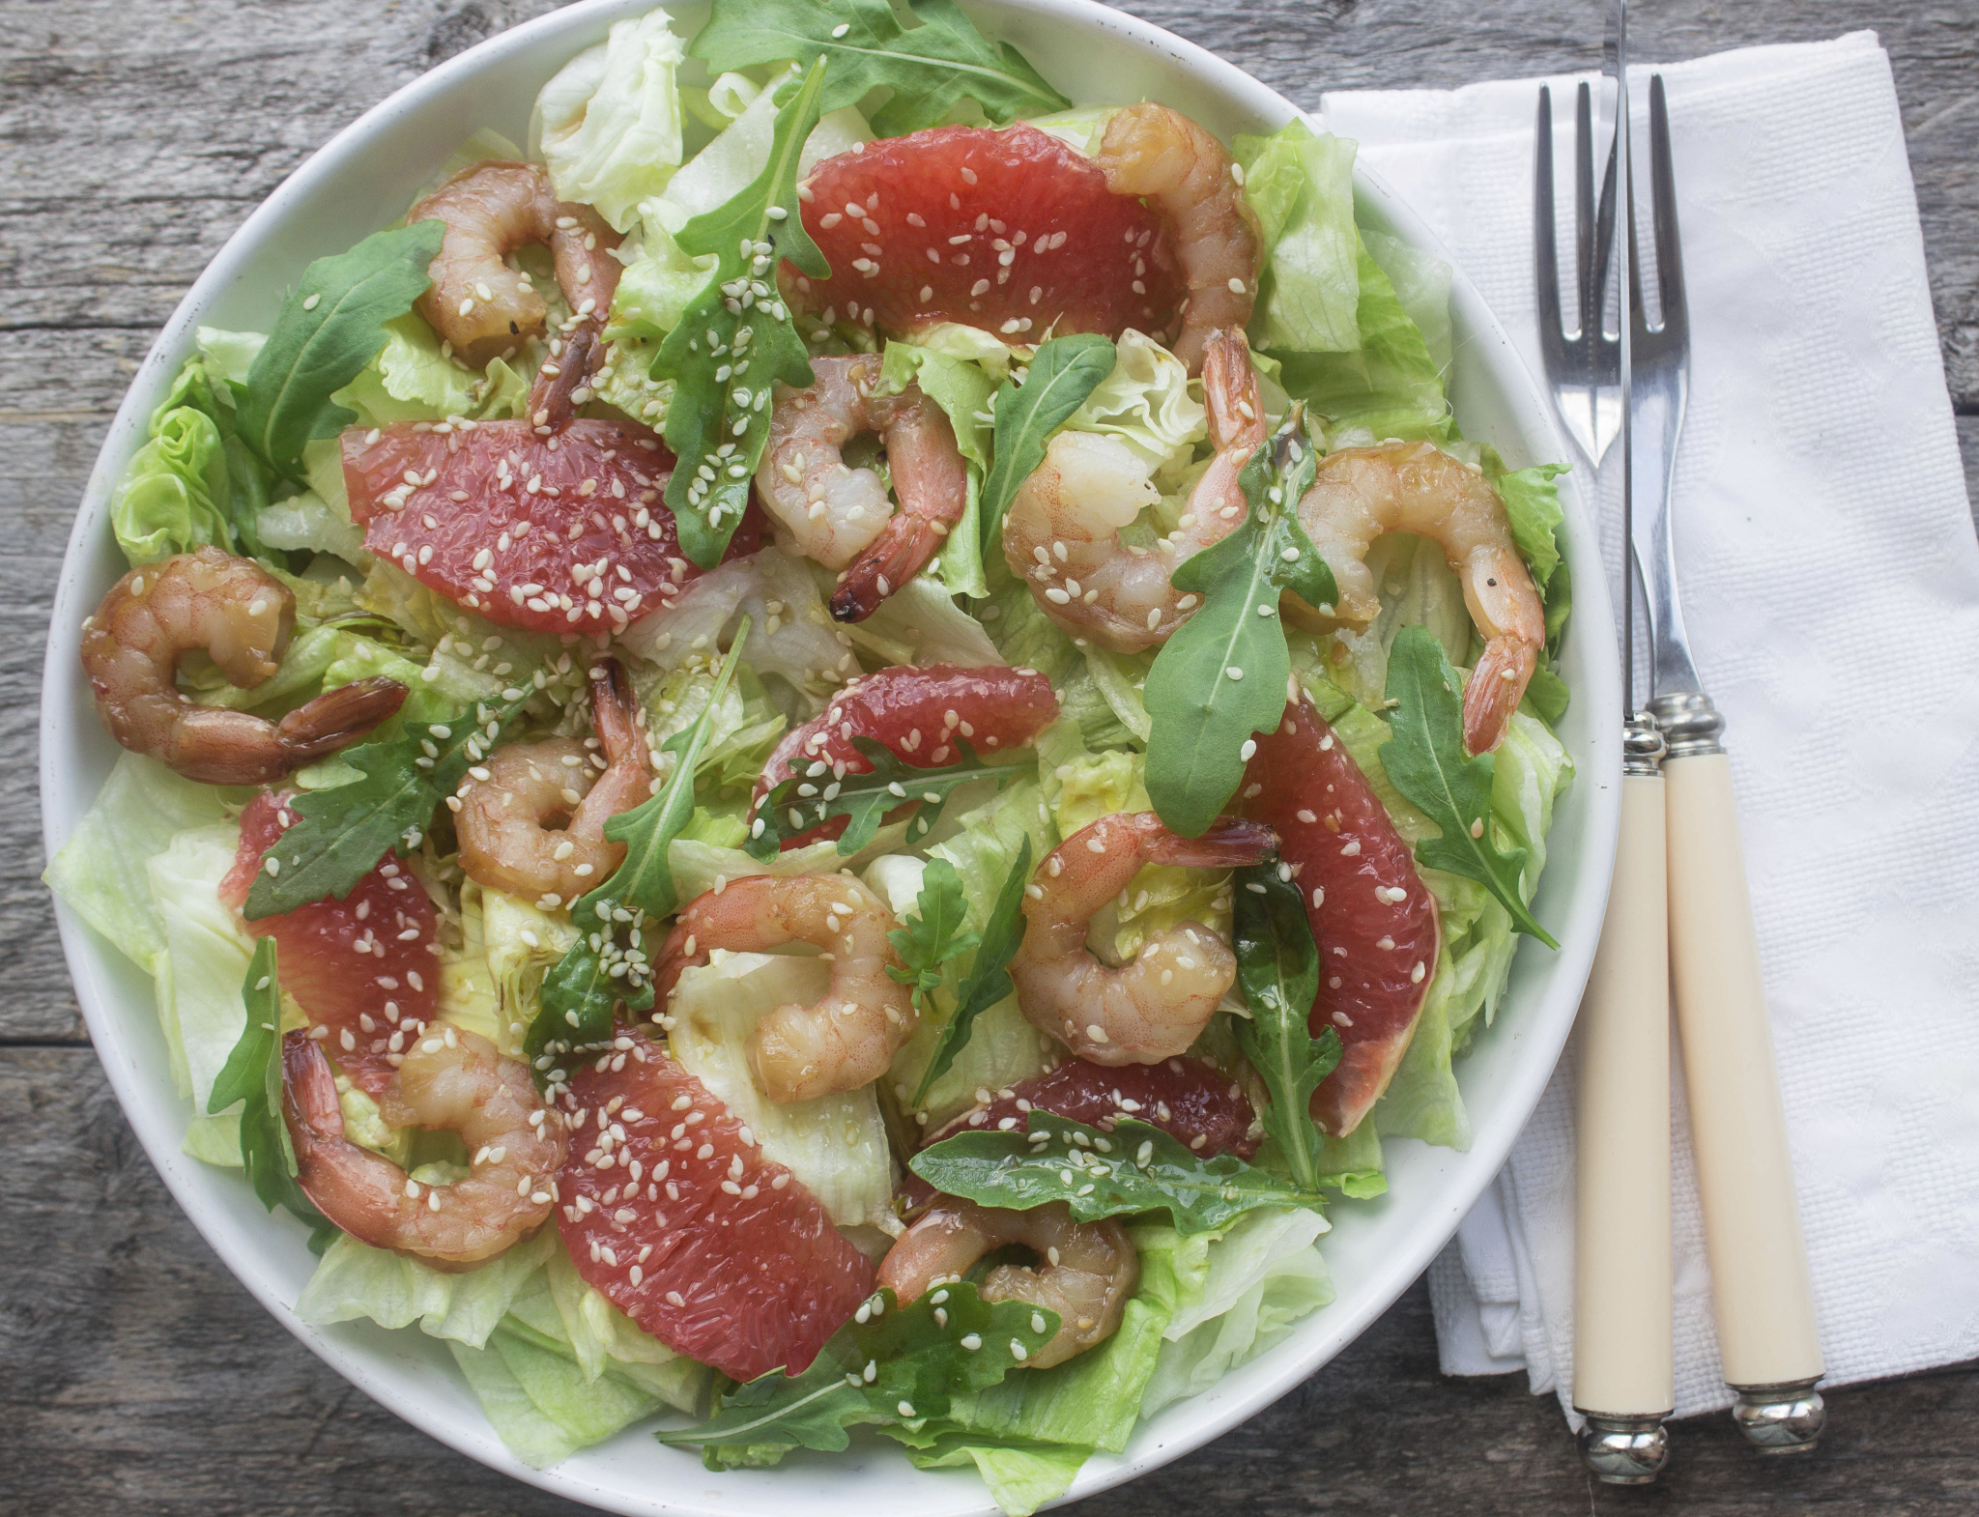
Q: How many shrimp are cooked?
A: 11